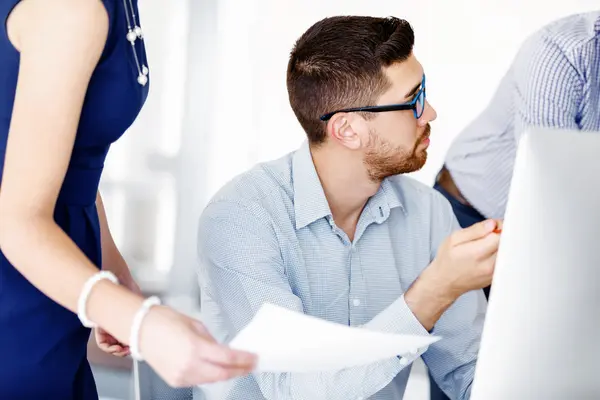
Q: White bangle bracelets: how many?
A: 2